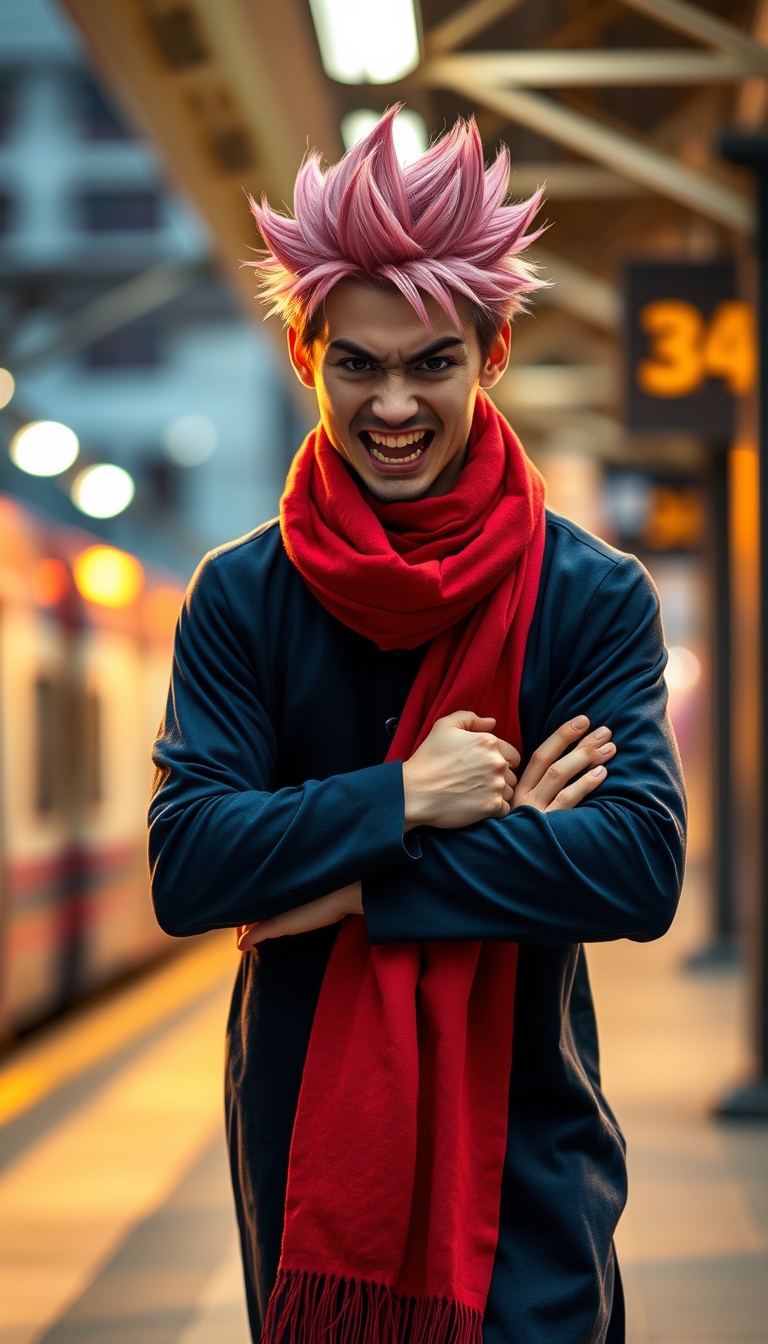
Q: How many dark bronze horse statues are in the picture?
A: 0